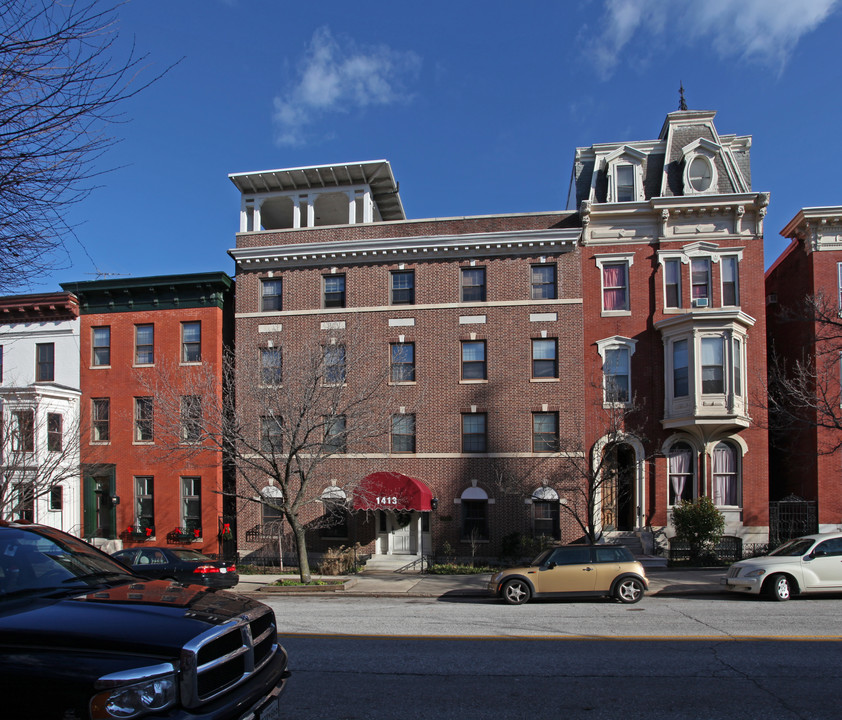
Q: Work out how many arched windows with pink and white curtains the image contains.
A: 2